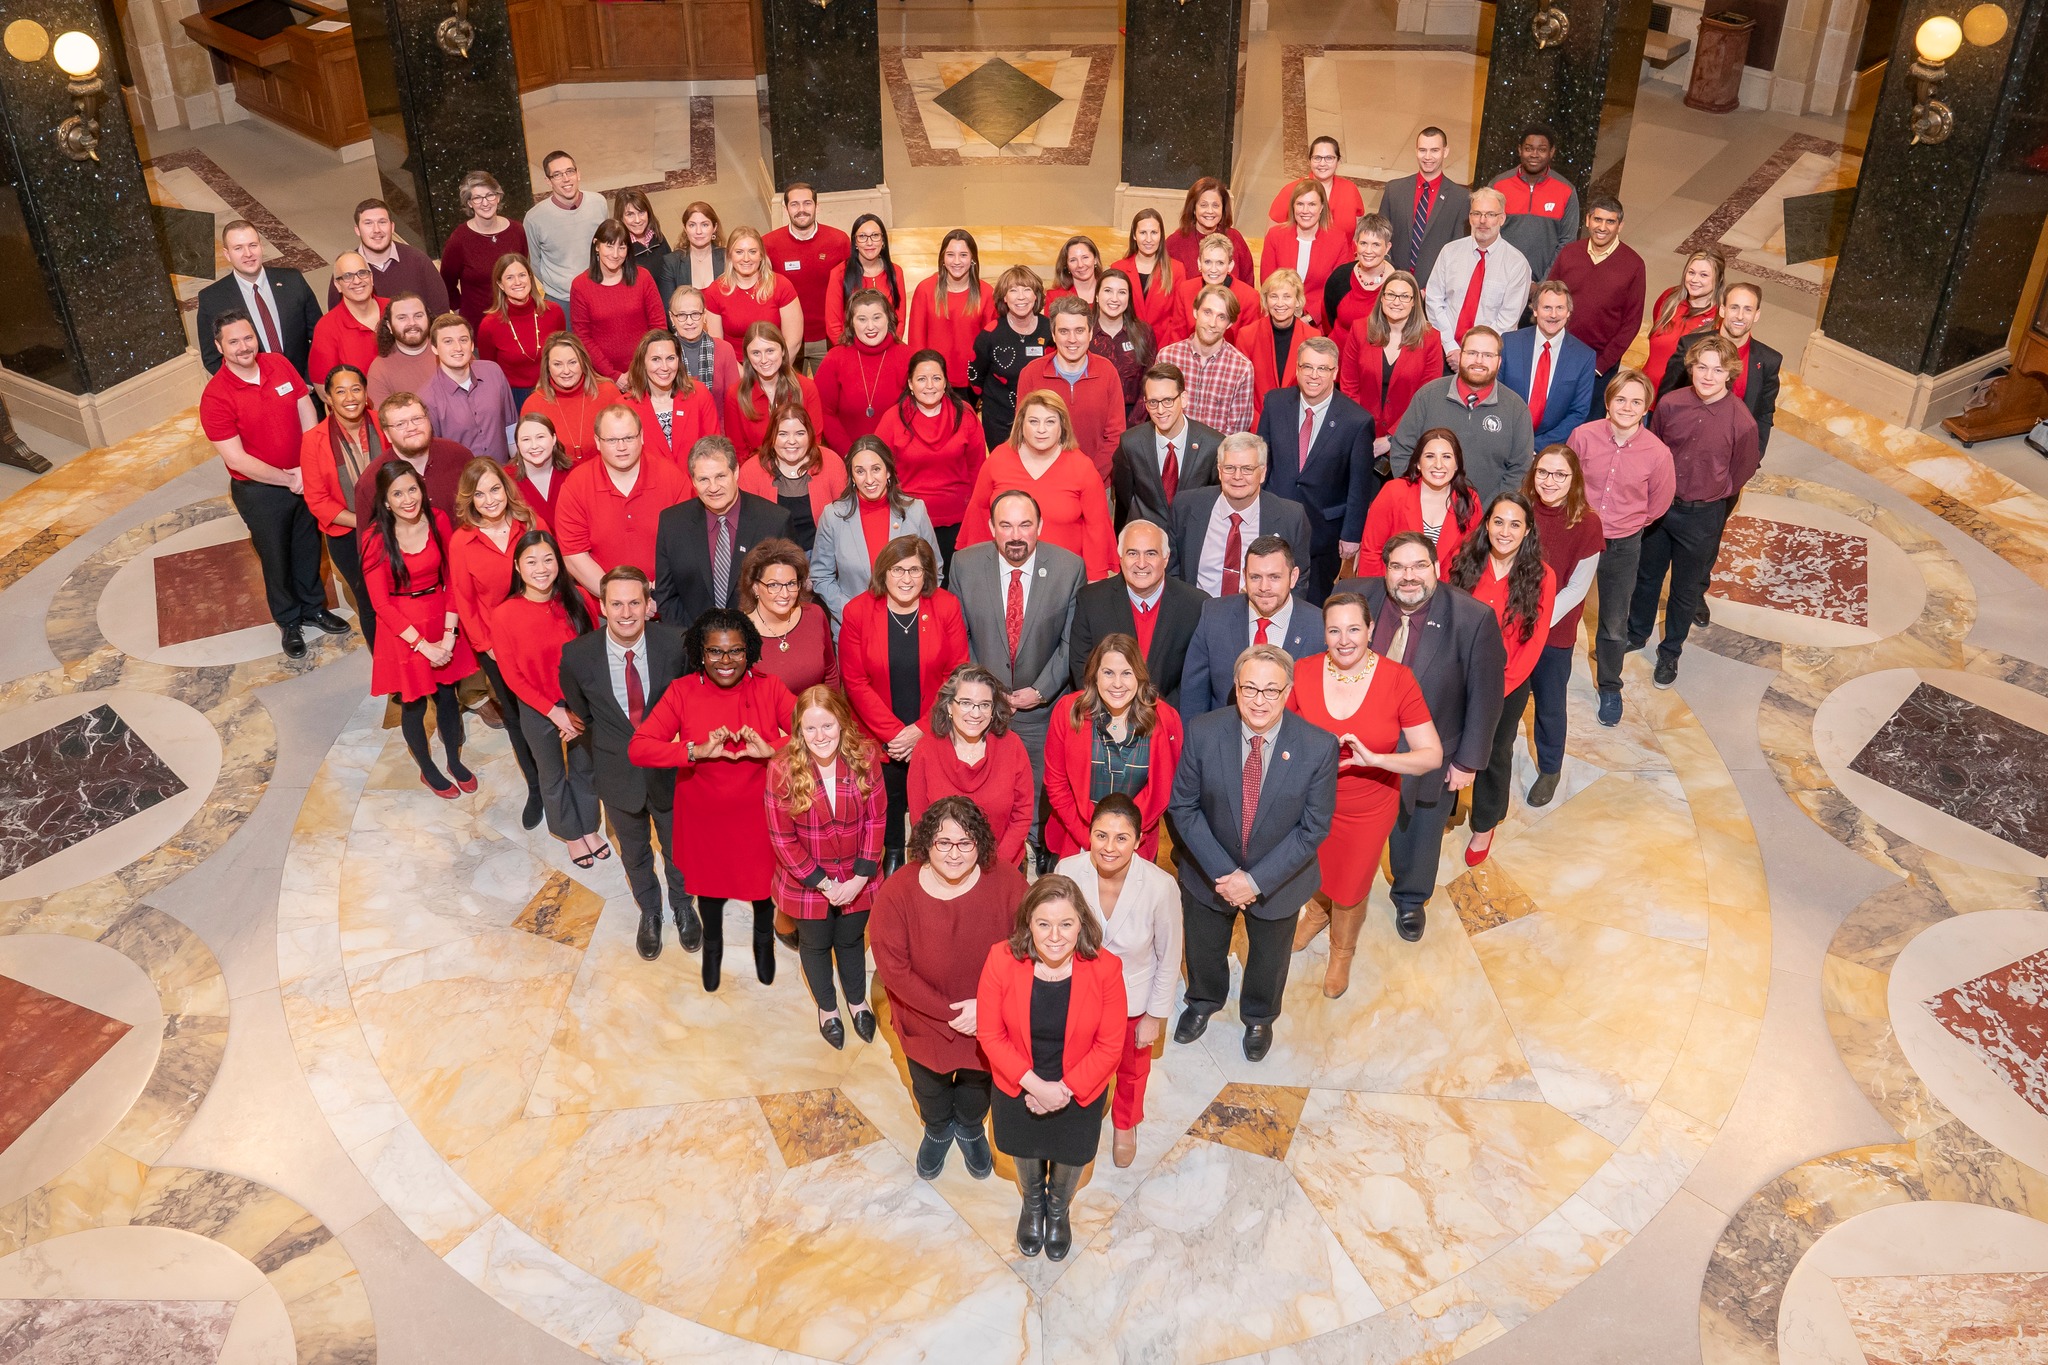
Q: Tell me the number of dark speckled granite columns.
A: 6